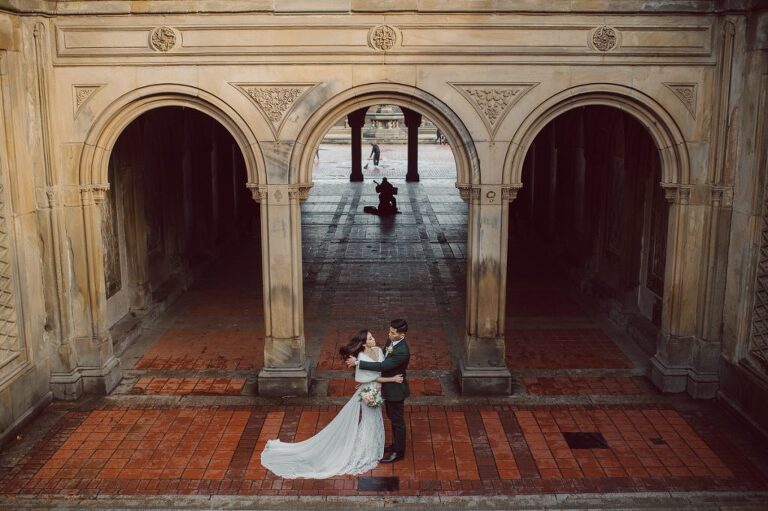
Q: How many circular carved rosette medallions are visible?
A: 3